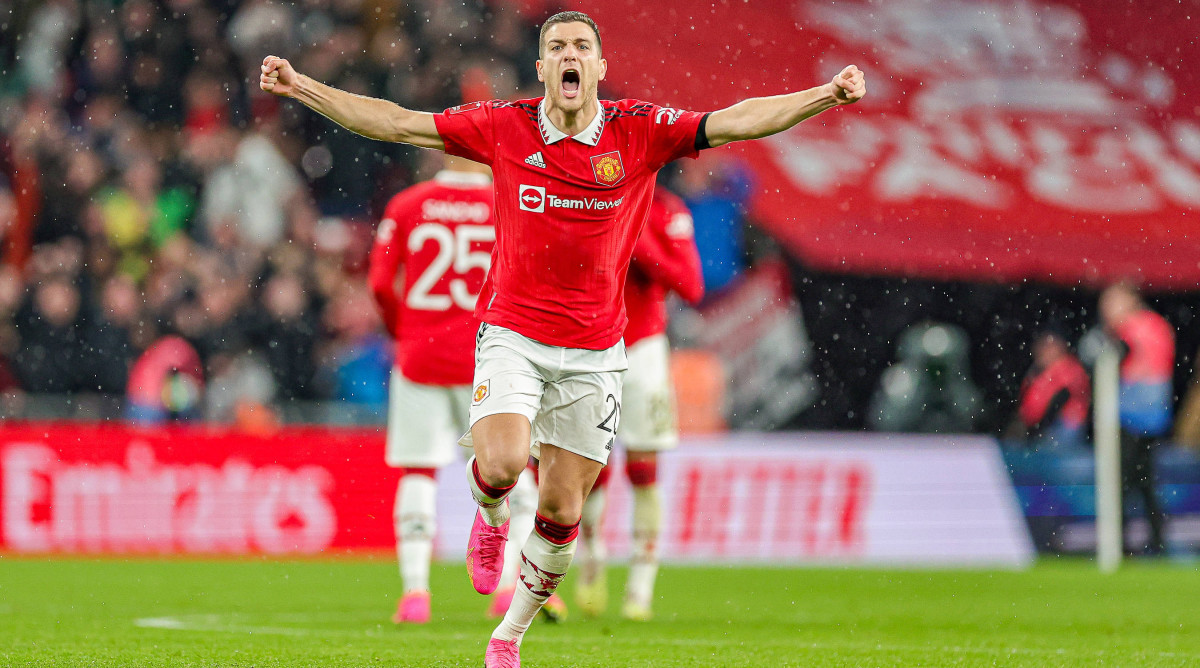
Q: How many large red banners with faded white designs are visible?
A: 1